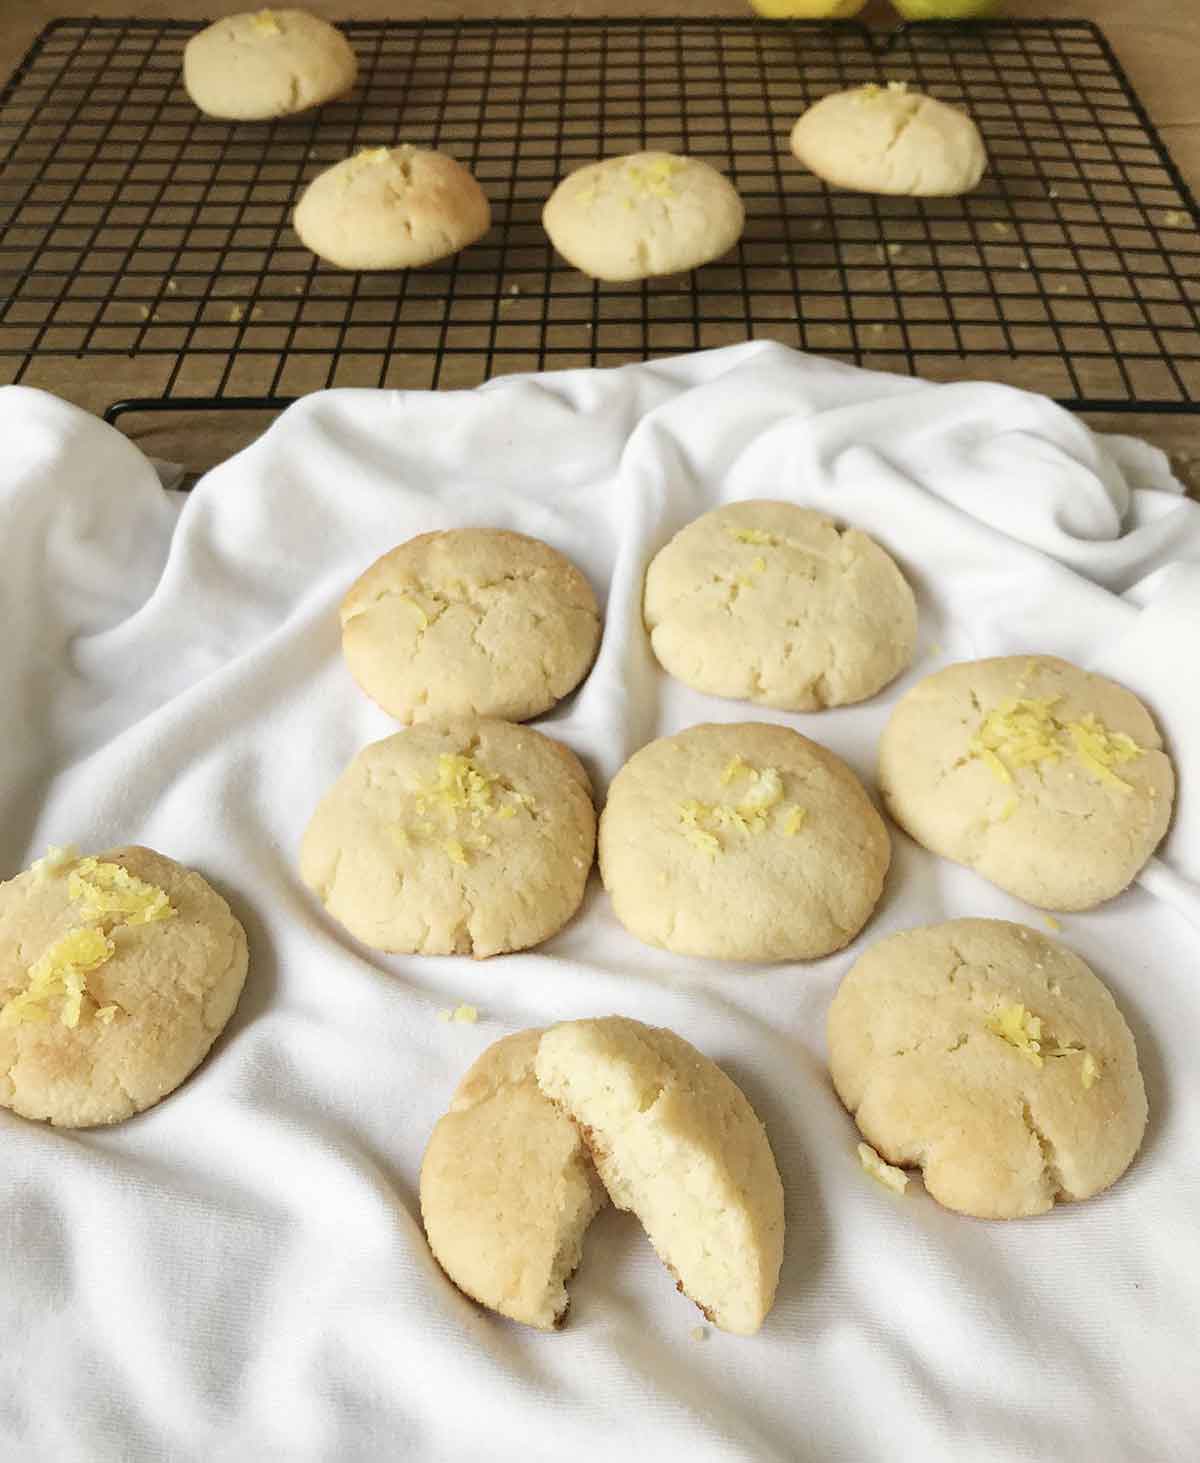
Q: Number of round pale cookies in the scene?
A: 12